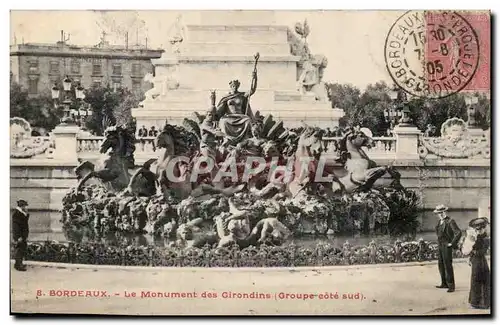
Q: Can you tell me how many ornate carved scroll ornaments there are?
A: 2